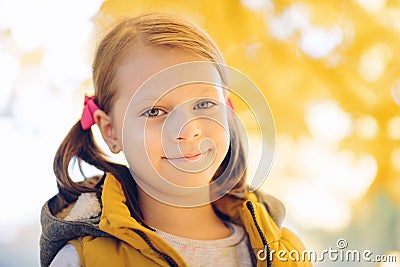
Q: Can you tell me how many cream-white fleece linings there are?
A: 1